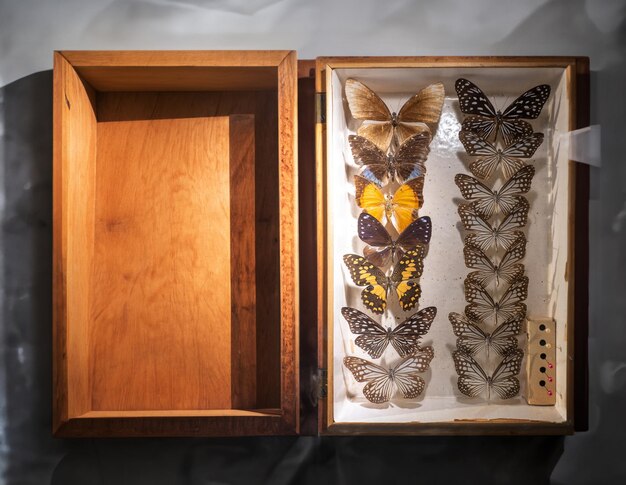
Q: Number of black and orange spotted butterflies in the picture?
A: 1